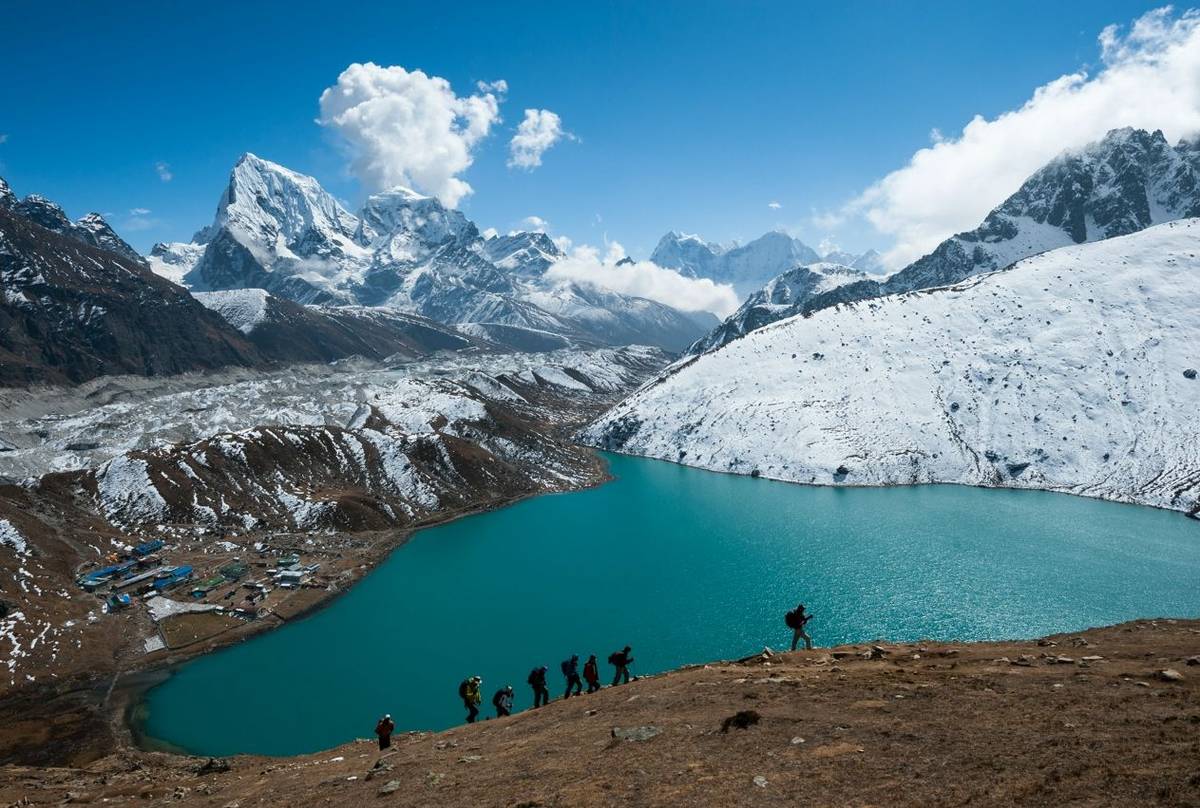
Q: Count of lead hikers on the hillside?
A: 1